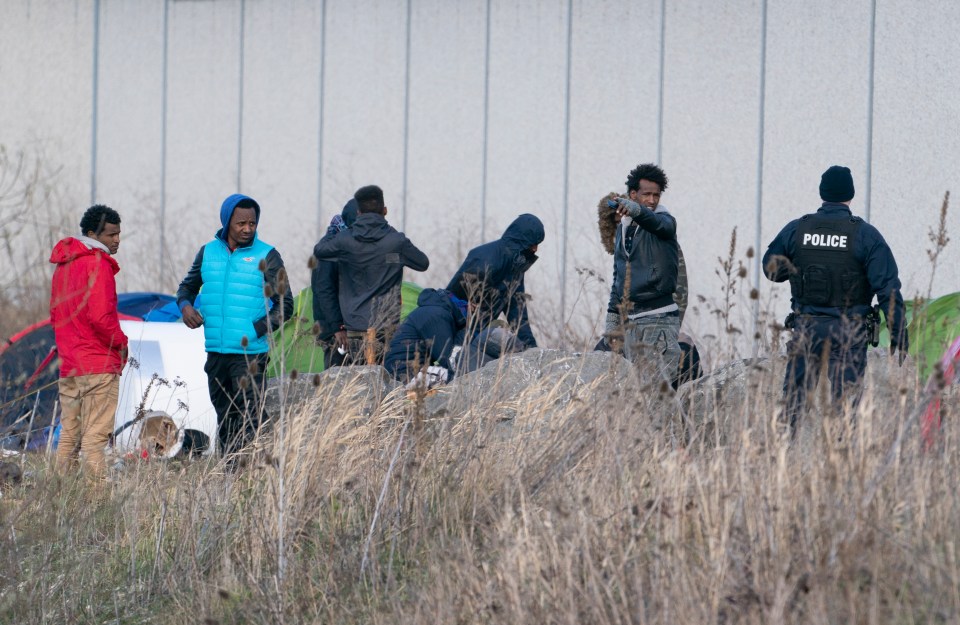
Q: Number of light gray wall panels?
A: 11